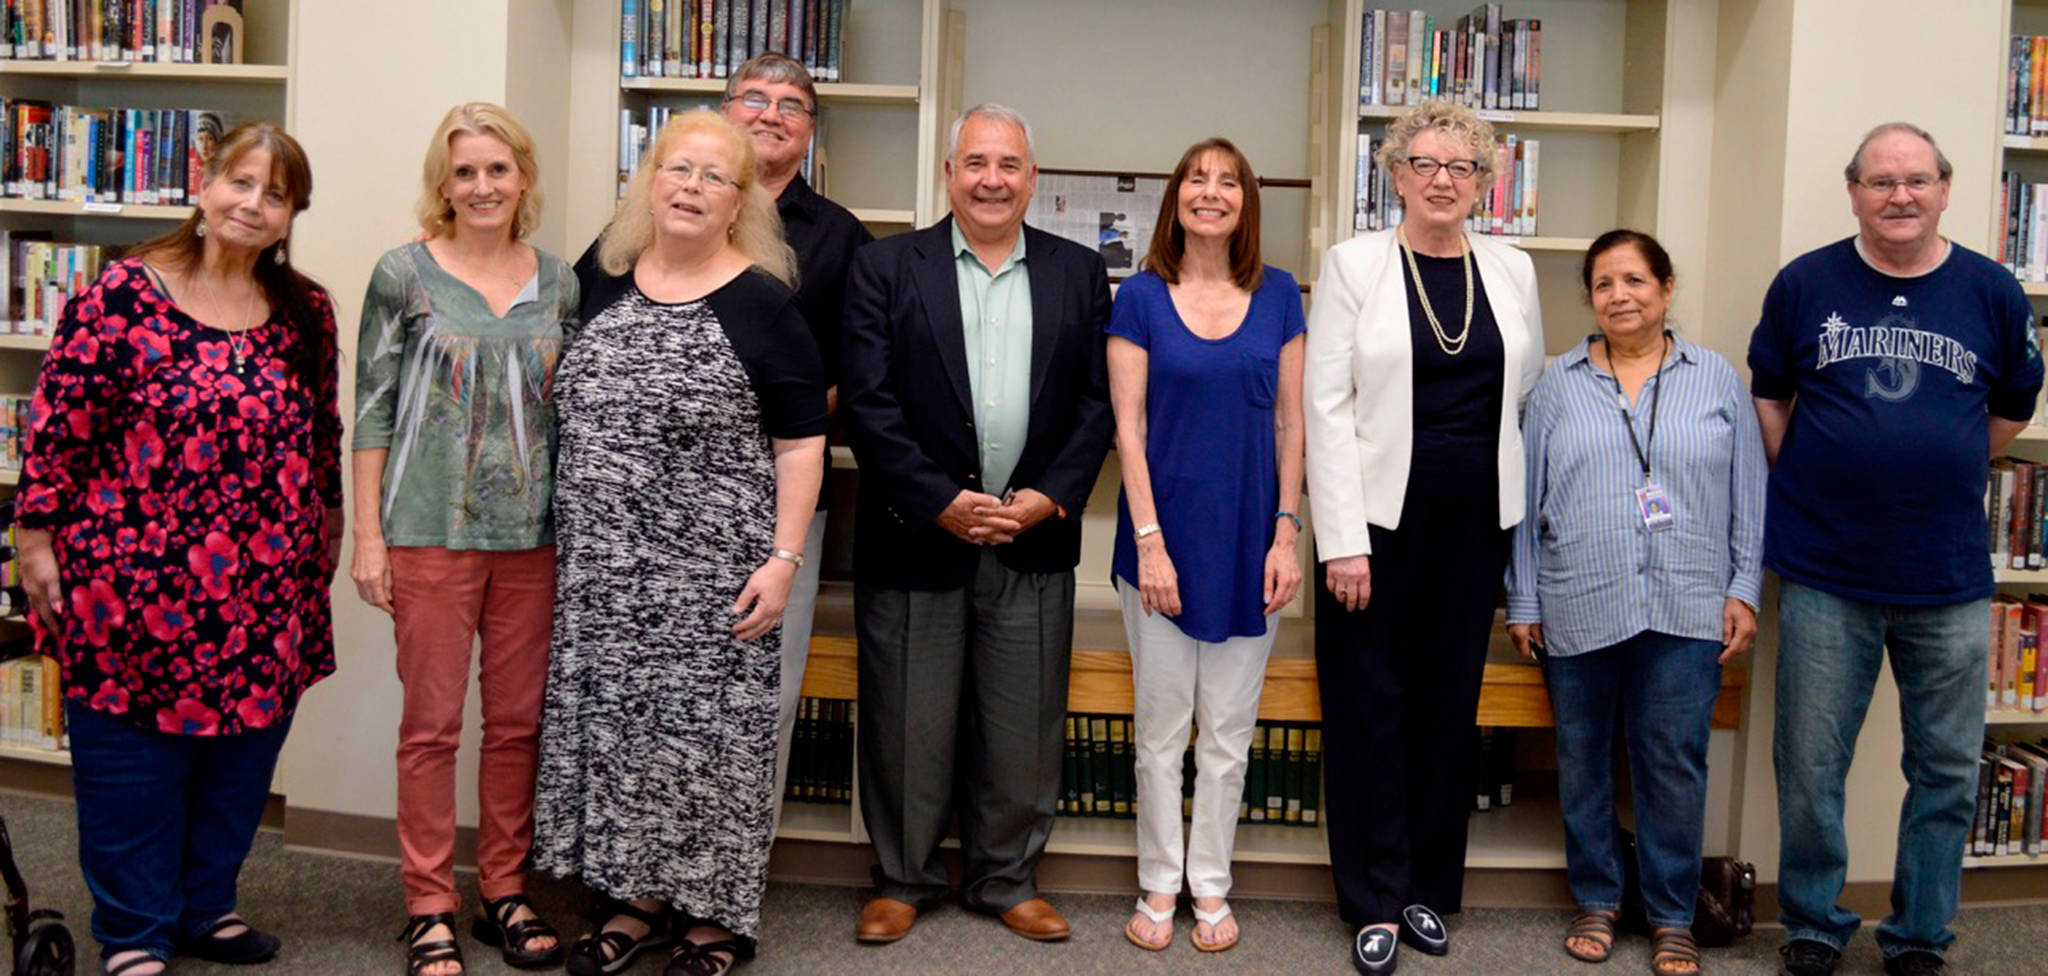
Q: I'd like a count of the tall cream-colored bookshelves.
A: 4